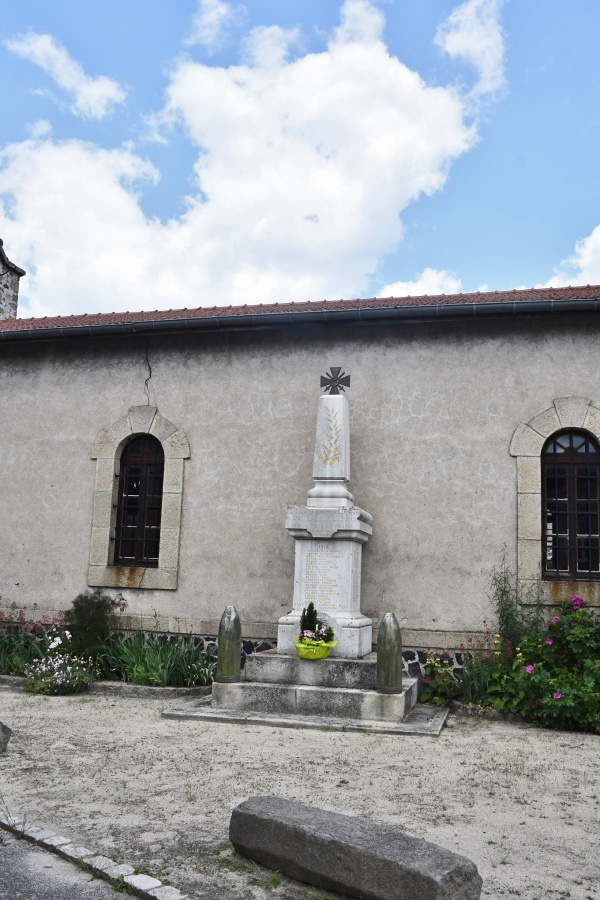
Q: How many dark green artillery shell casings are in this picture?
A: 2